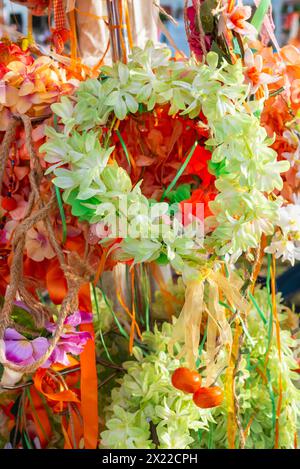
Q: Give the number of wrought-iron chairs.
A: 0